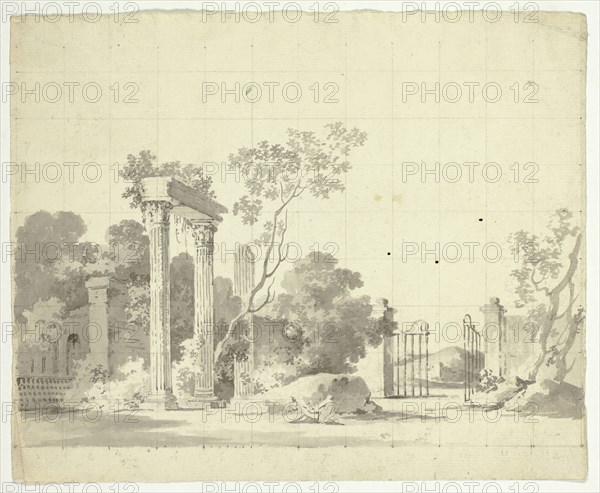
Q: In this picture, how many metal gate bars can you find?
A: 10